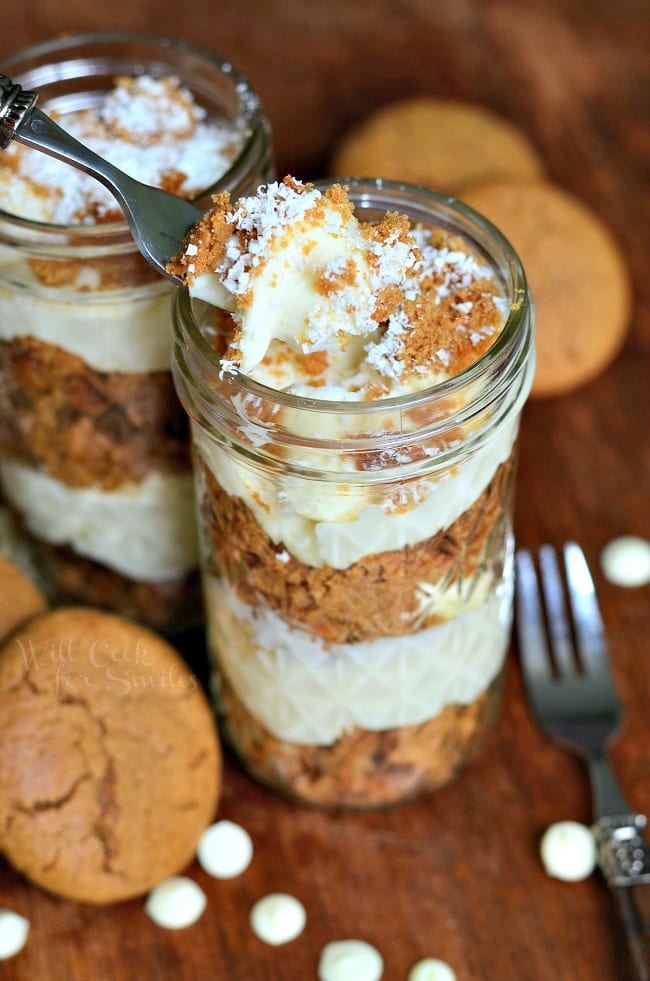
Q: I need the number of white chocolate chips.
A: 8